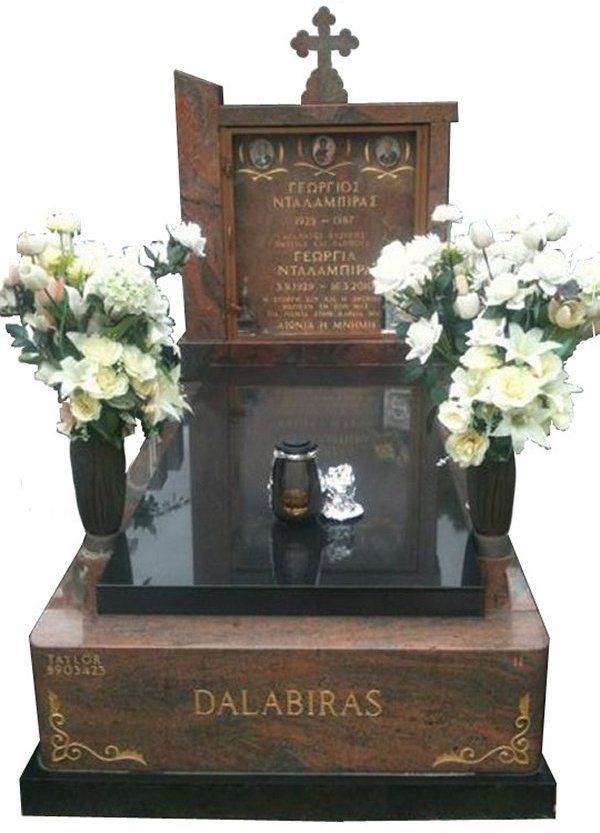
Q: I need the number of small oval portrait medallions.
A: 3